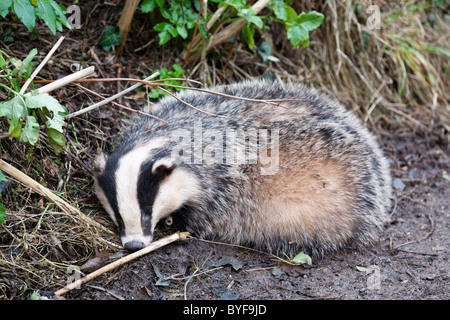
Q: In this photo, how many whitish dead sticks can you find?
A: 5